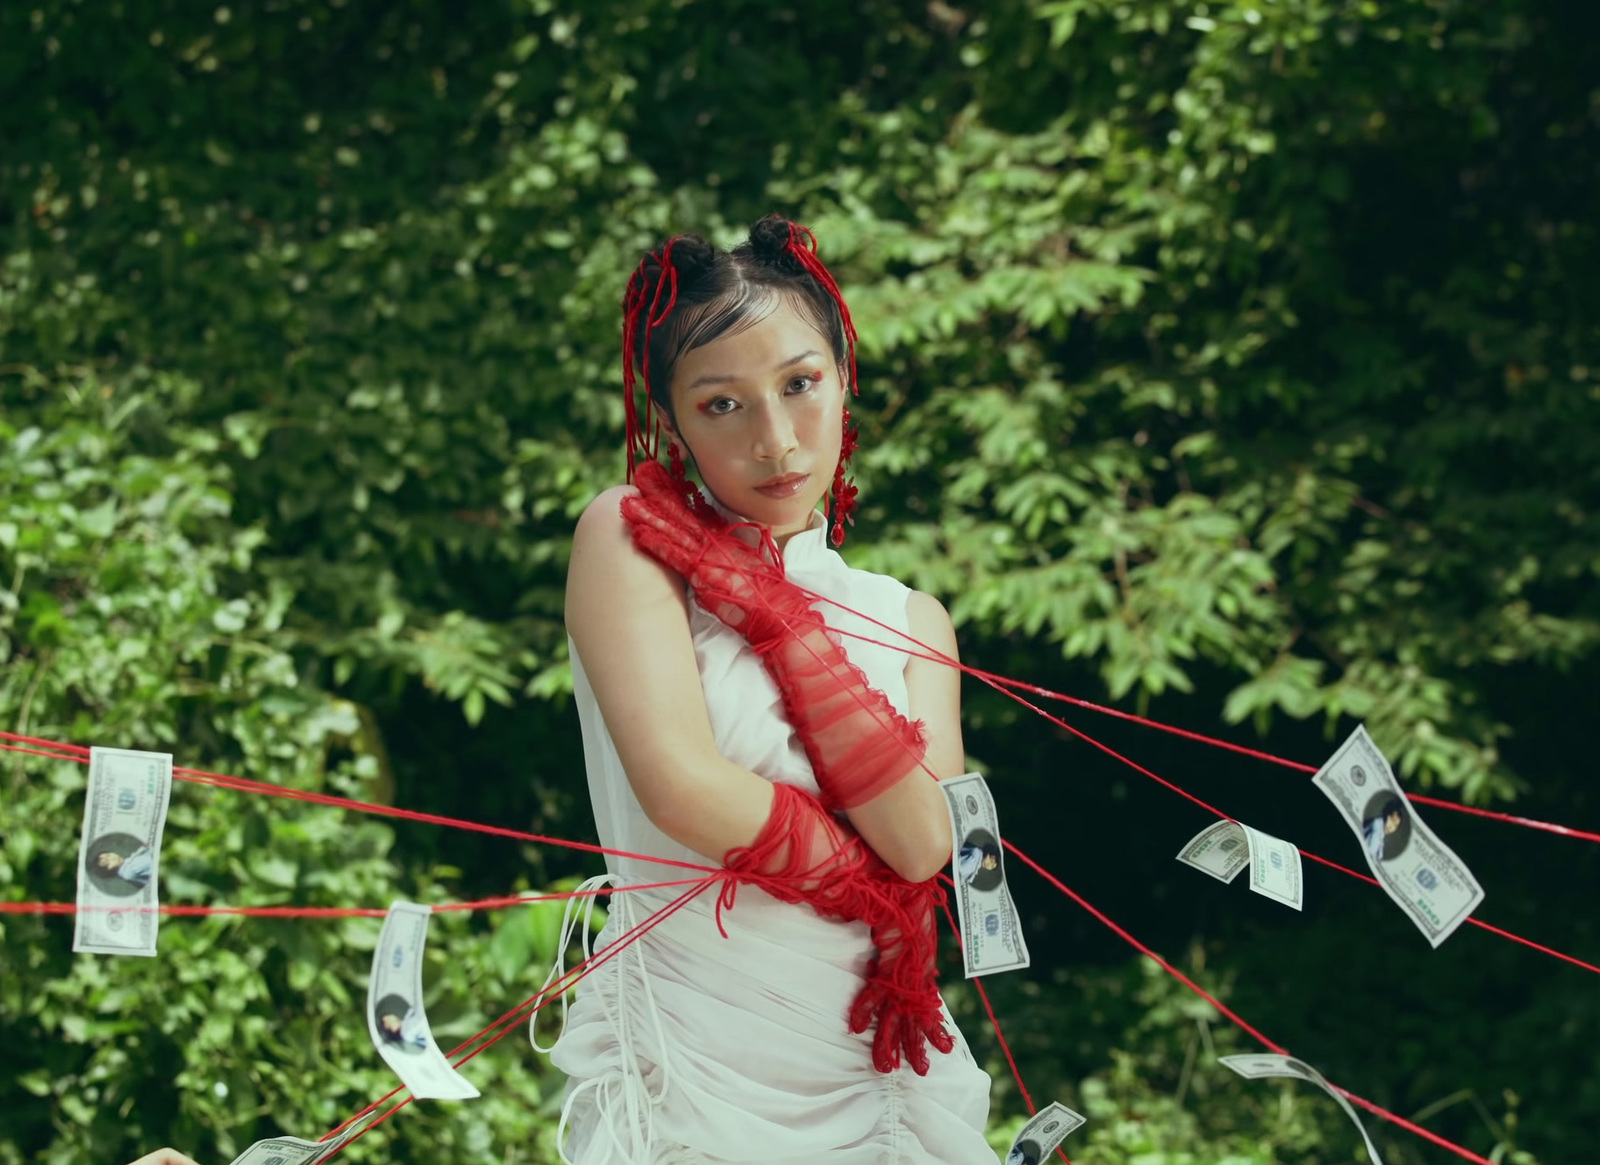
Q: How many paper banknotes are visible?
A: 8